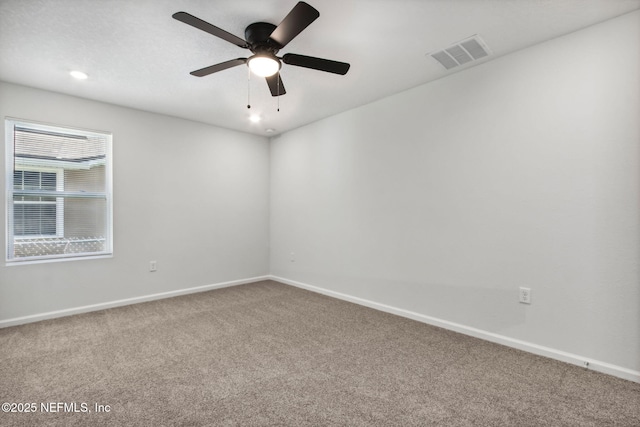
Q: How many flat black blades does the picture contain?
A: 5